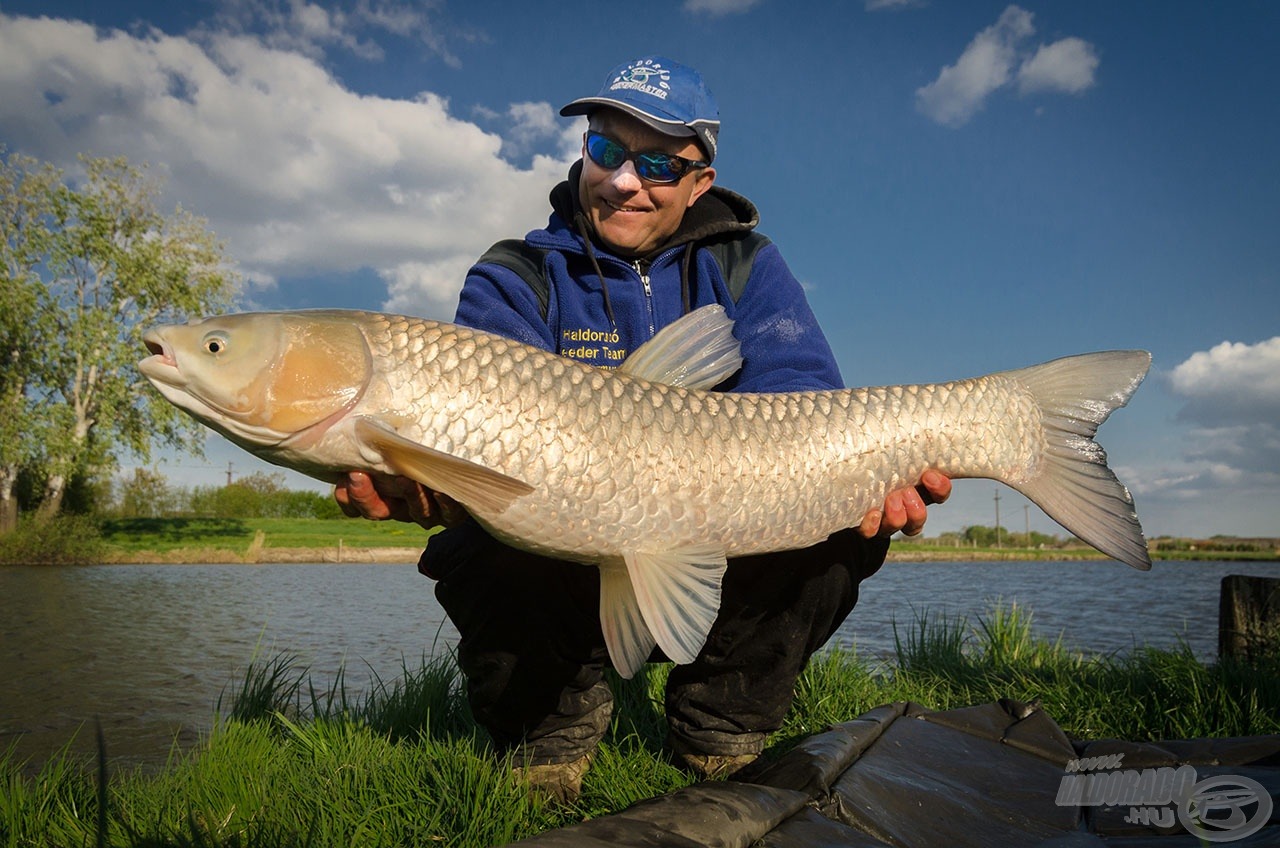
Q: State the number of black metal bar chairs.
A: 0